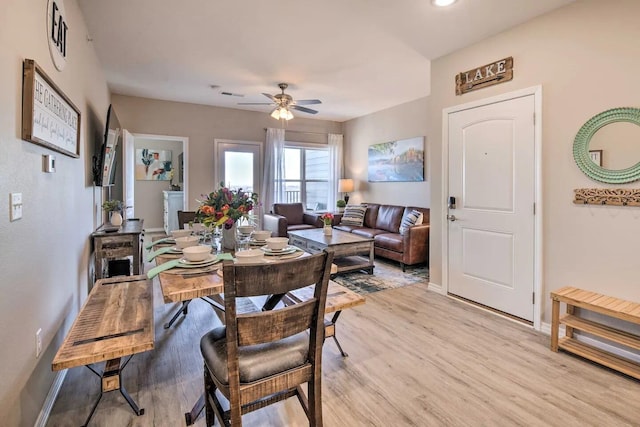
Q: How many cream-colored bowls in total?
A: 7